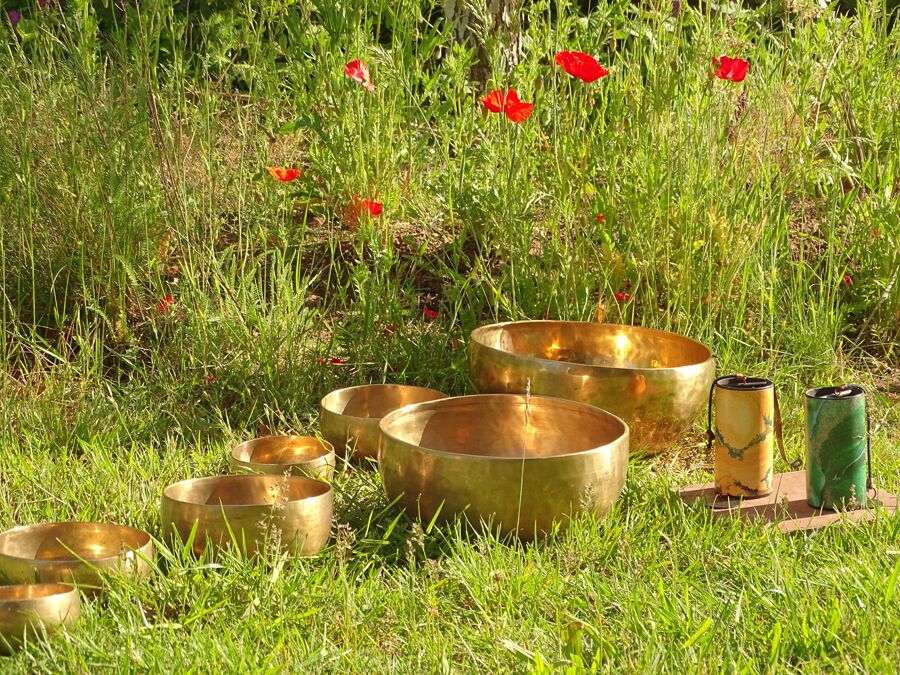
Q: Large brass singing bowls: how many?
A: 2